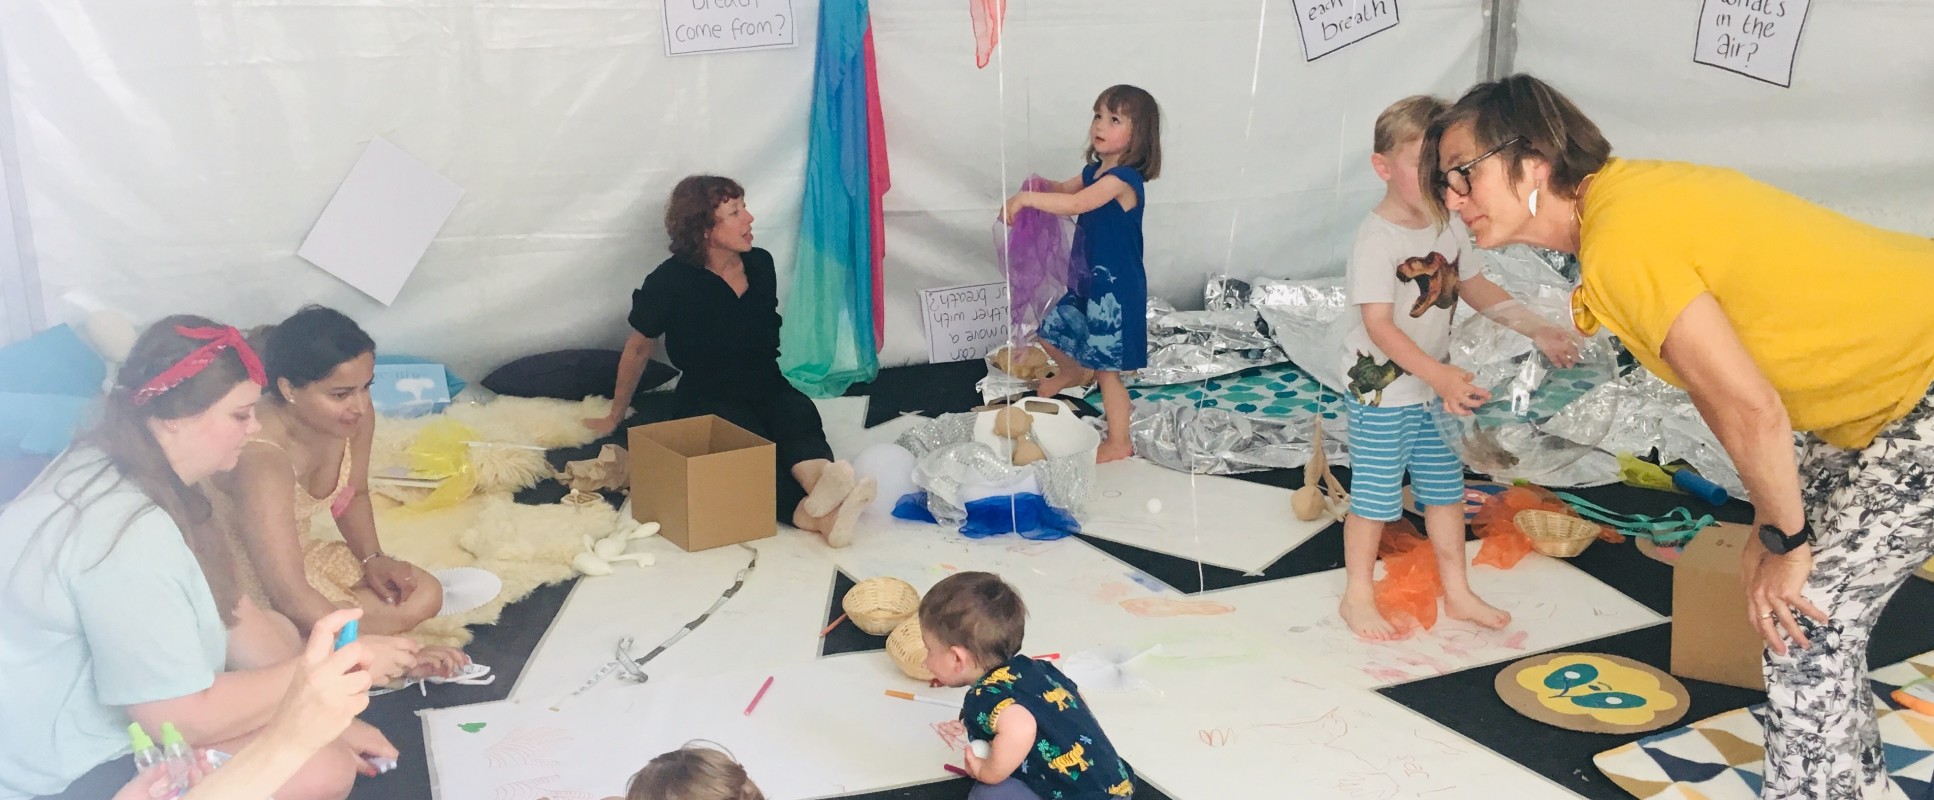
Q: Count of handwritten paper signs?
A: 4